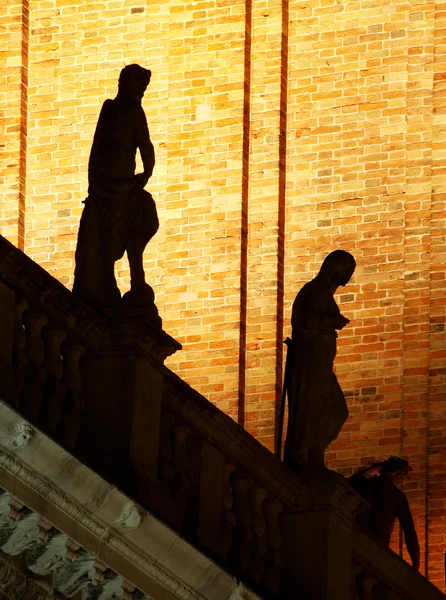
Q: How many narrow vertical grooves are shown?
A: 3